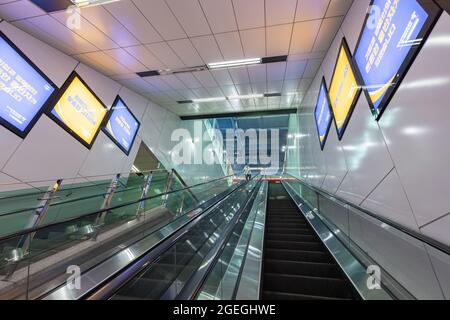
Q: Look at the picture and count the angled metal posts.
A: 4